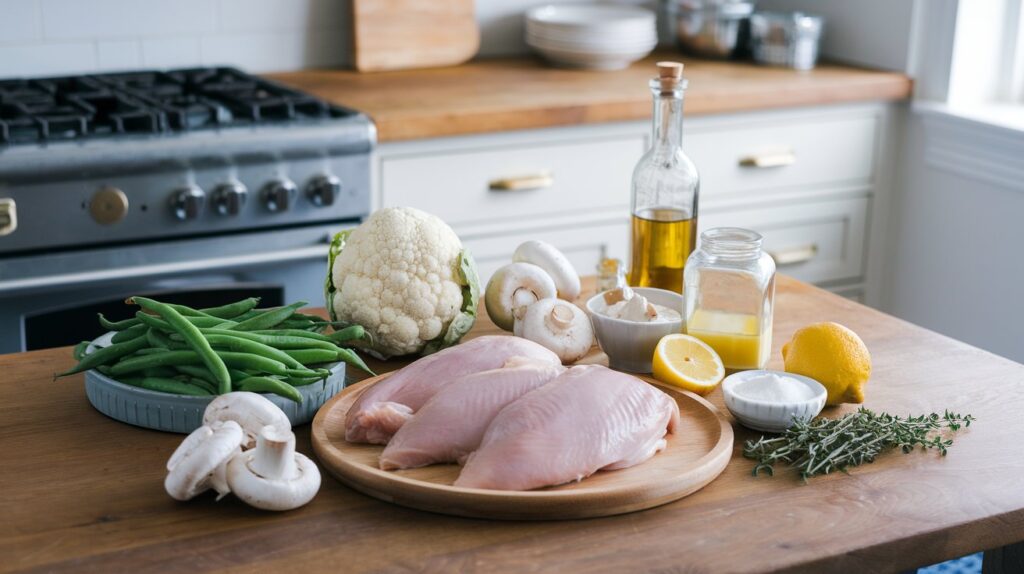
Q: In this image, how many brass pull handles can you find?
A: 3